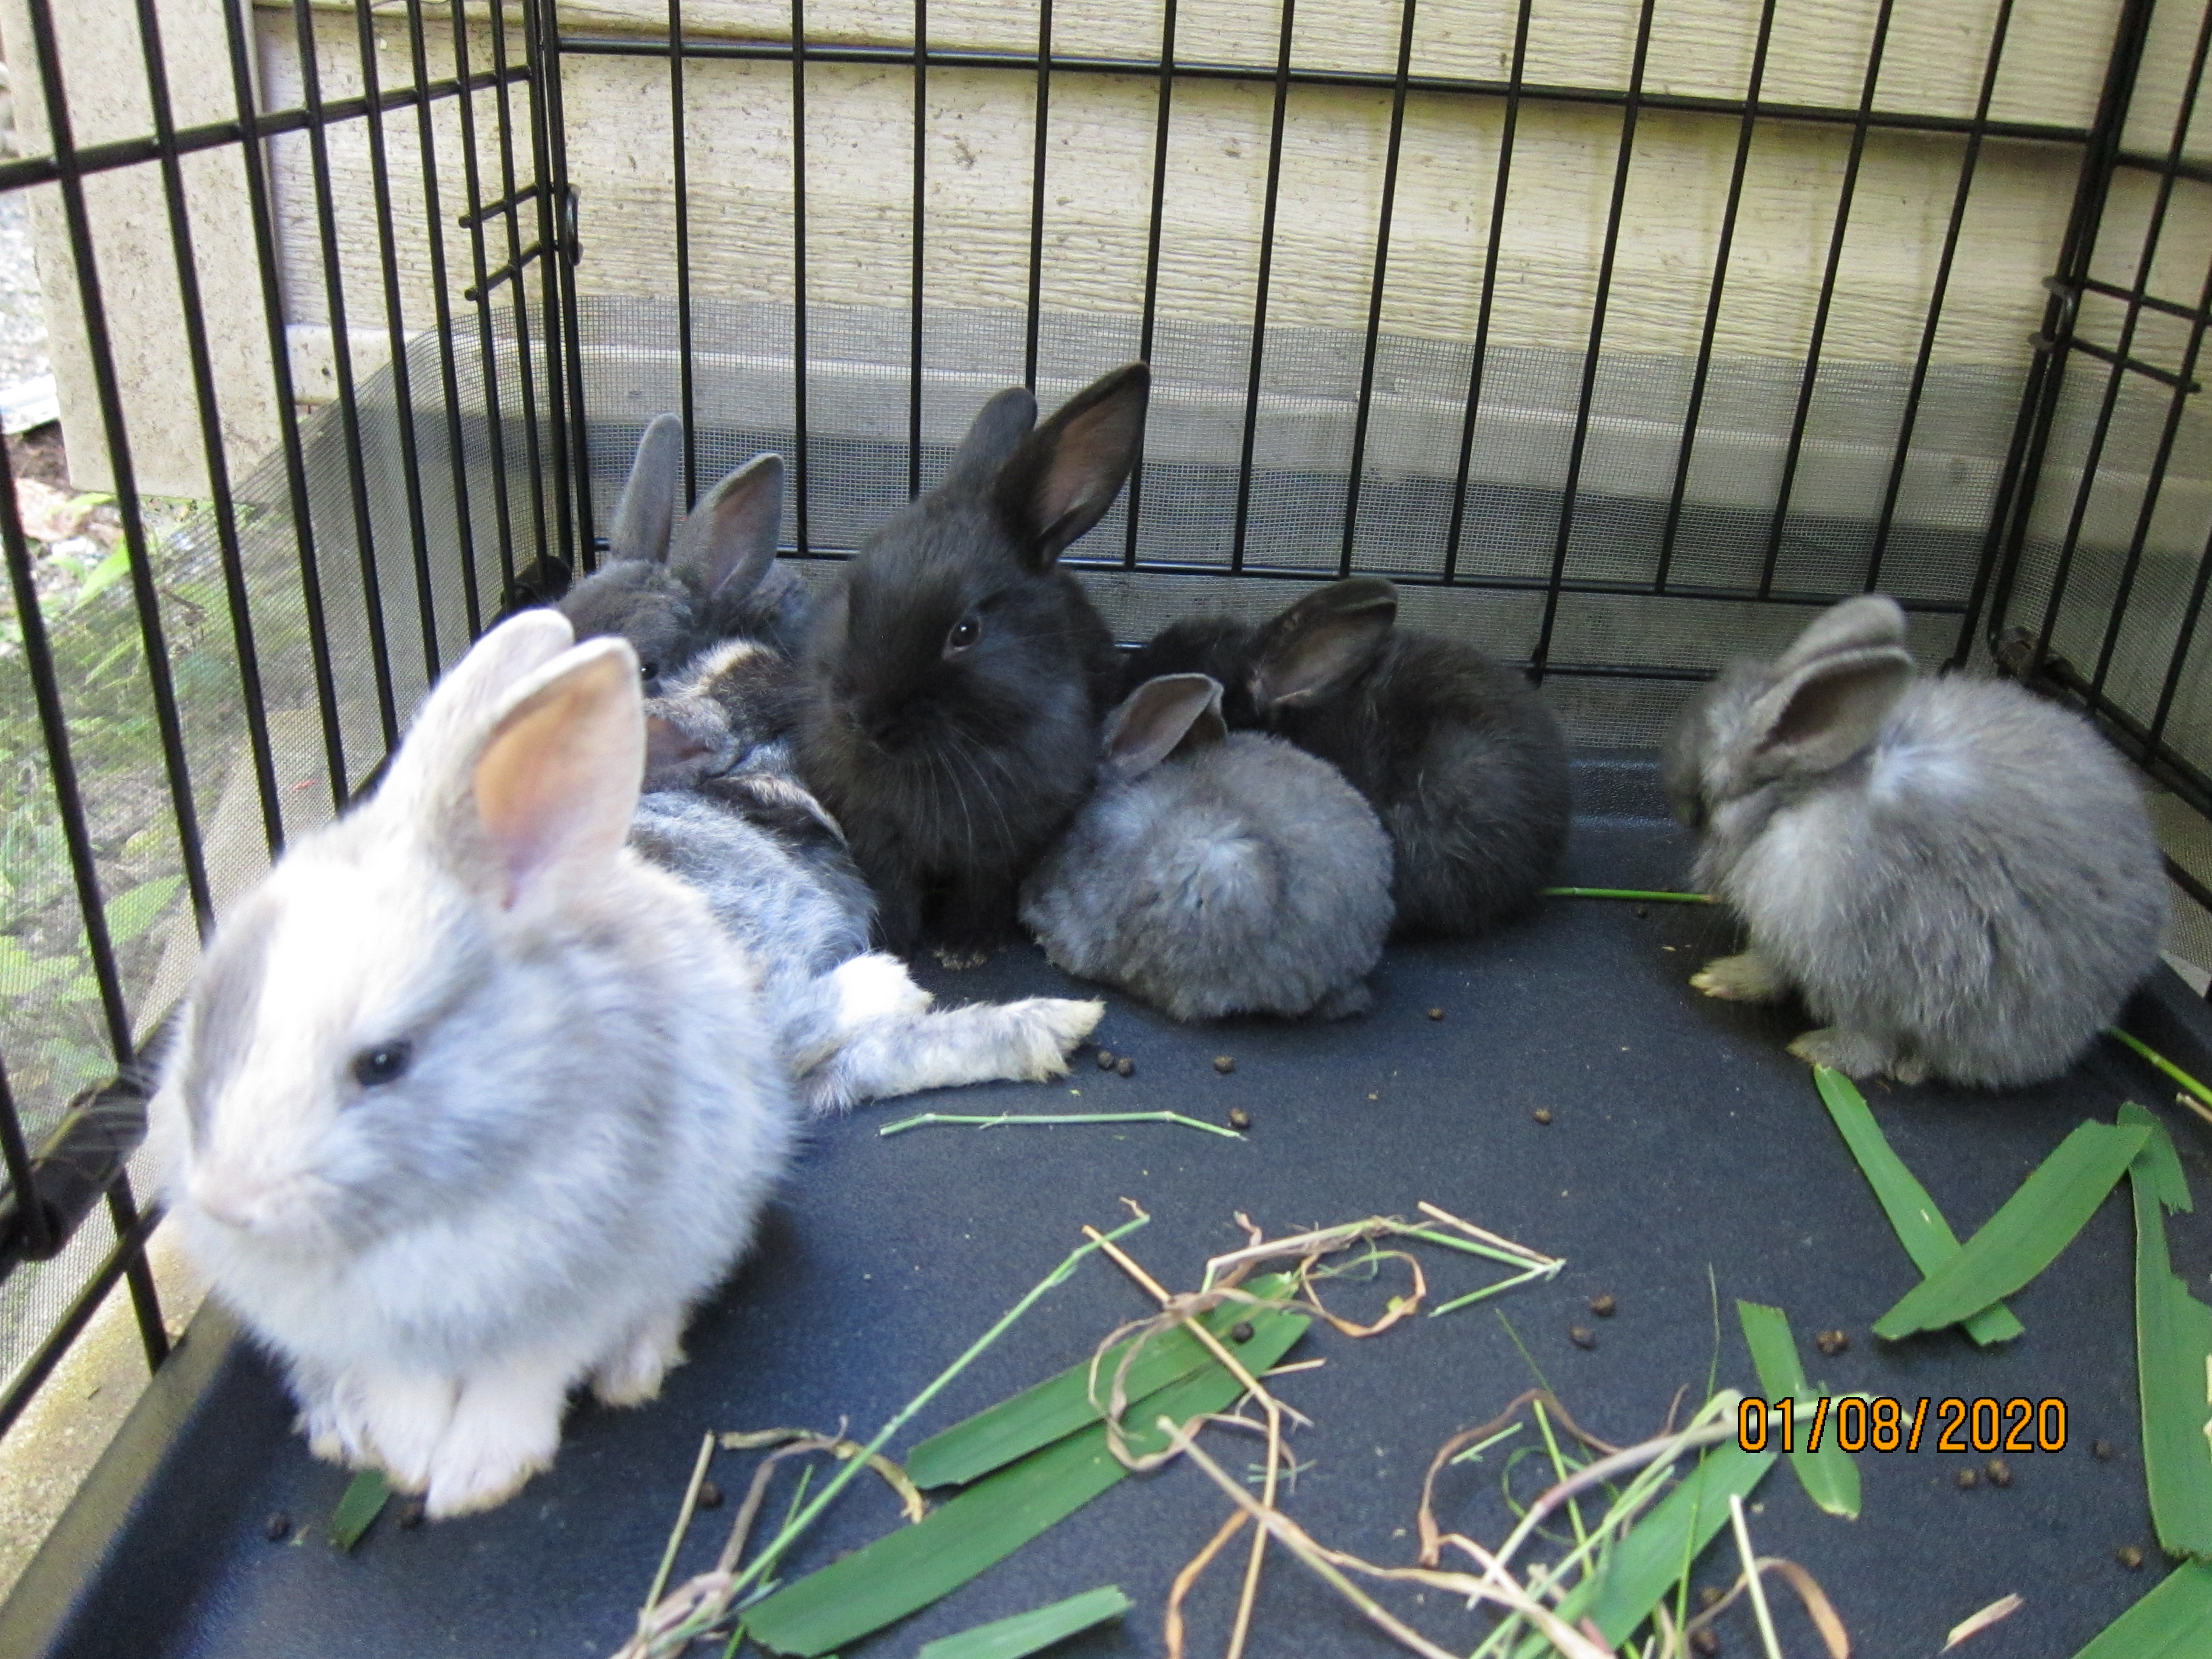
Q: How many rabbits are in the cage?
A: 7